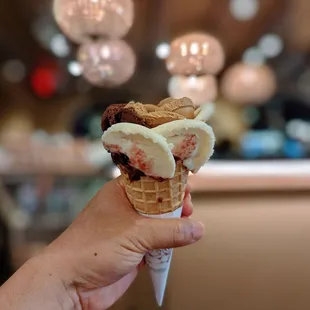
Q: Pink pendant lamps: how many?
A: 5